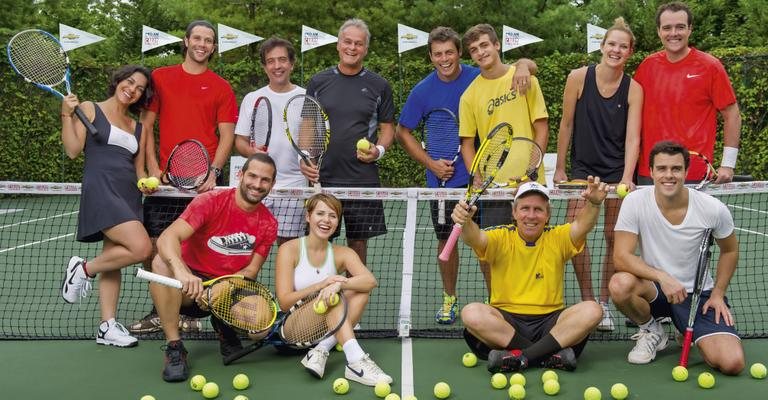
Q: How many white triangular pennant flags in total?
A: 7